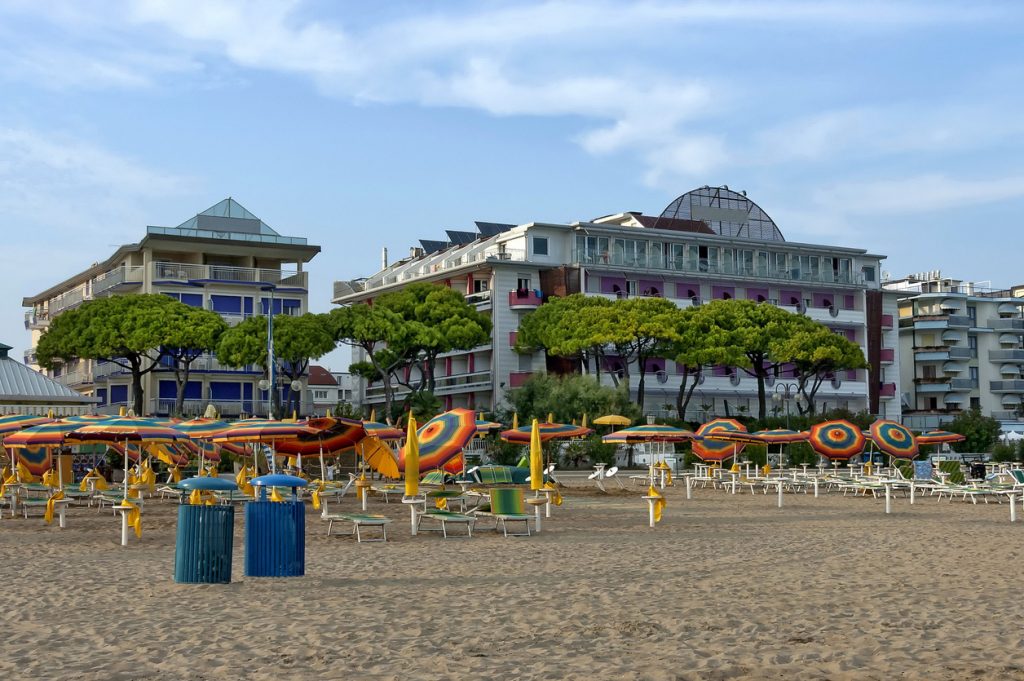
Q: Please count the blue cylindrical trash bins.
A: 2